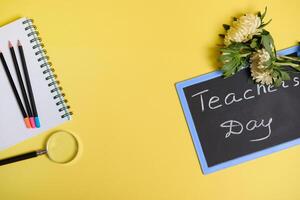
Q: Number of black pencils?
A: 3